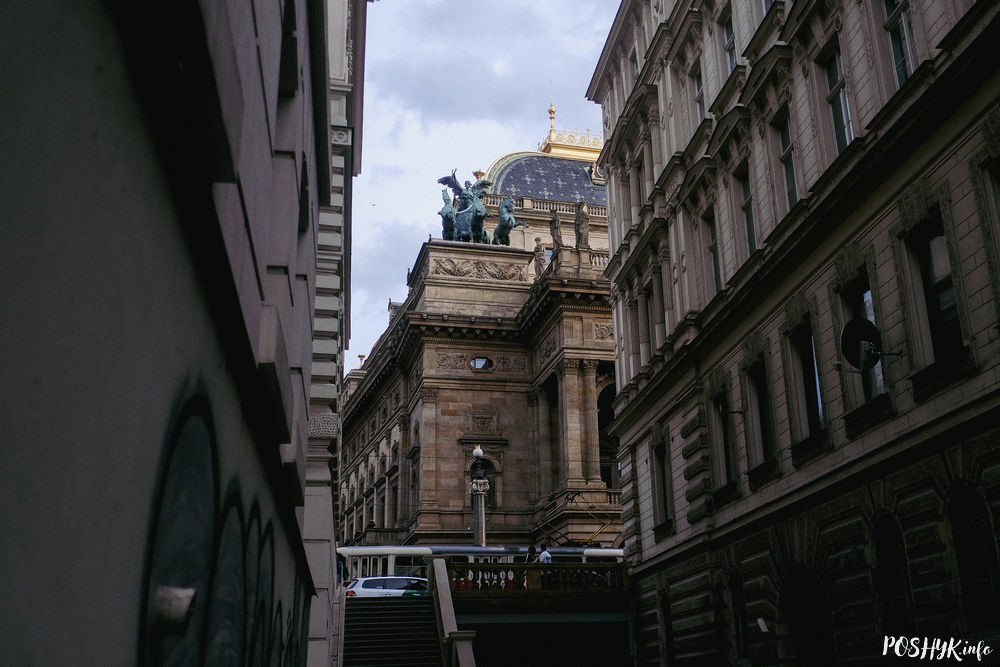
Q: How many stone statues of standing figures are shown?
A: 3